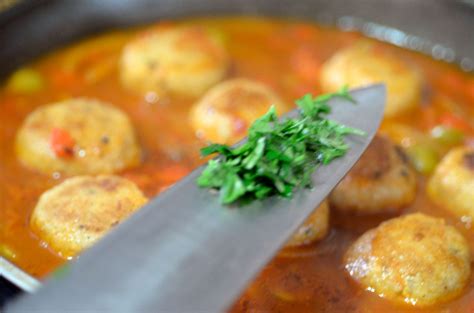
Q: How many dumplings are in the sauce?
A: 9